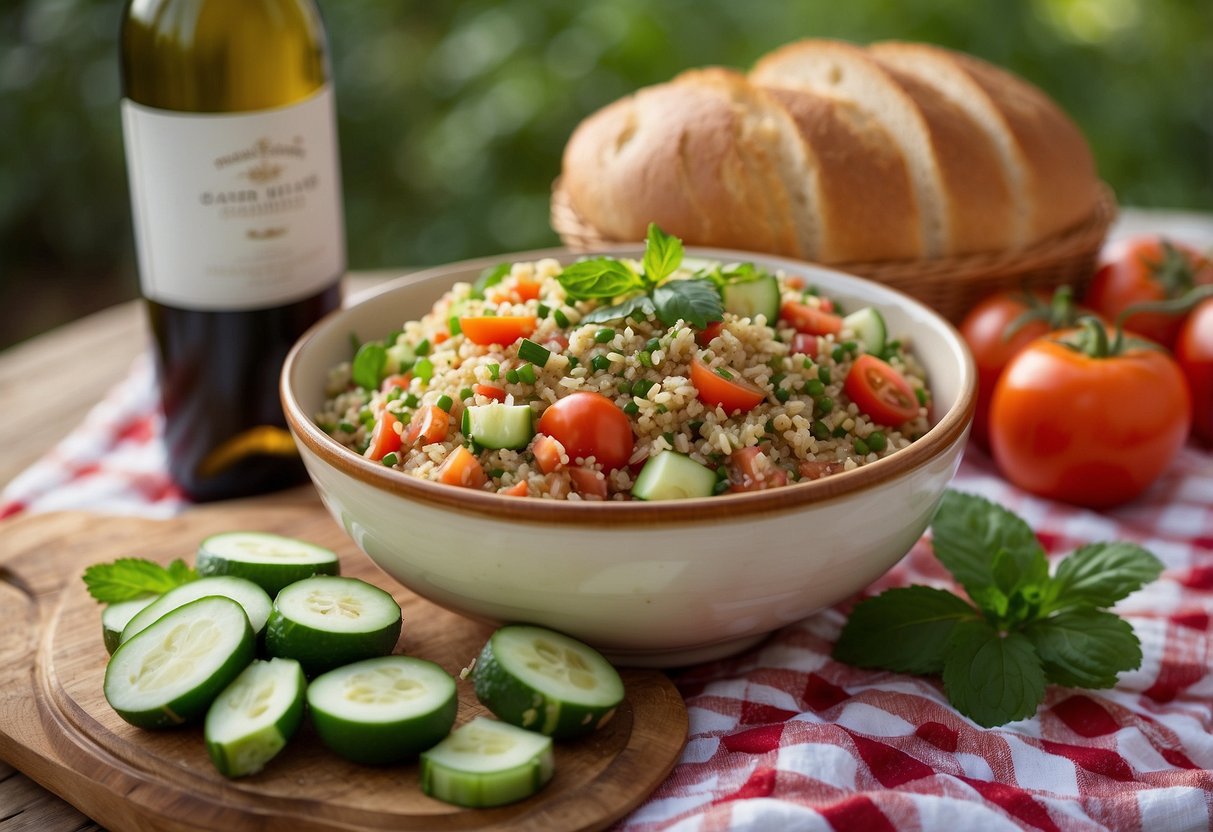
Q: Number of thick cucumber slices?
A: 9